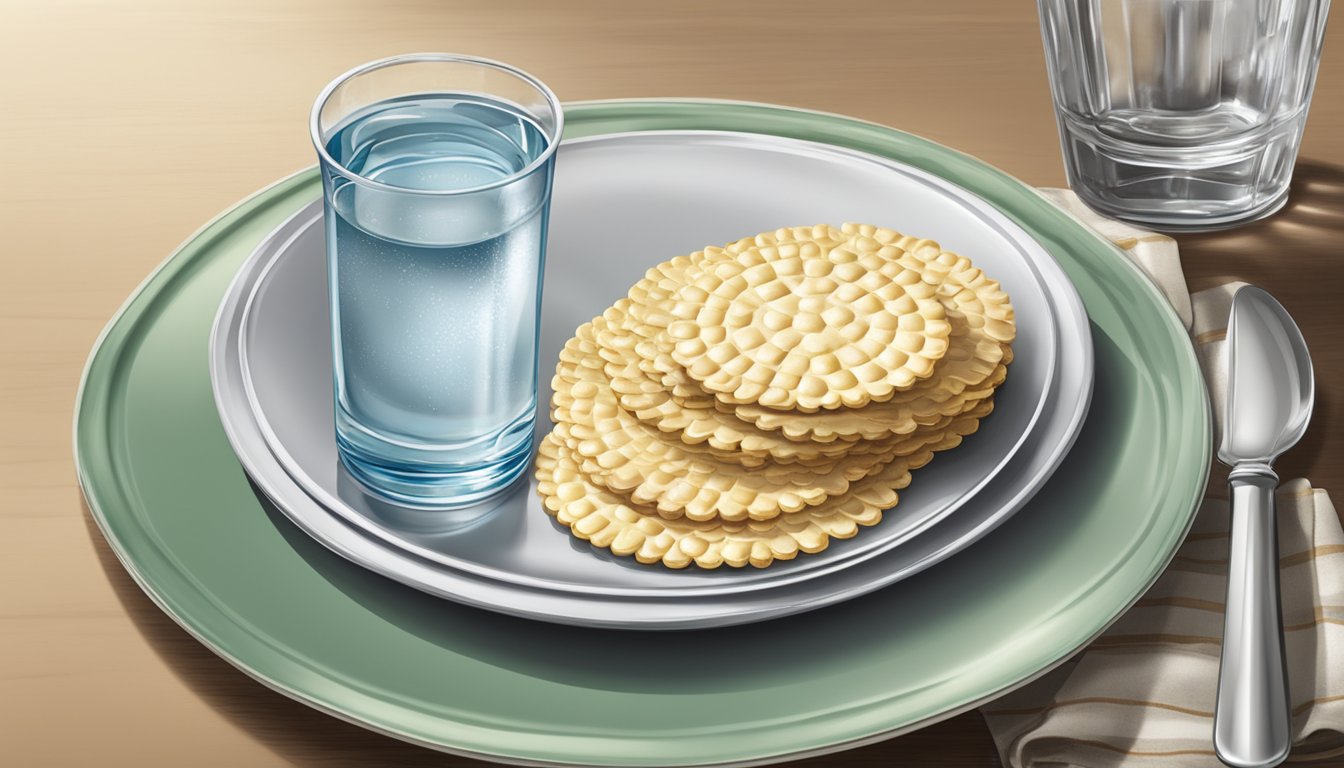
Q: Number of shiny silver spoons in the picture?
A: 1